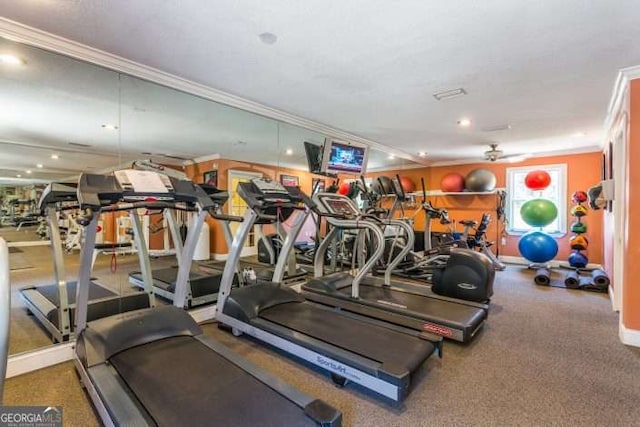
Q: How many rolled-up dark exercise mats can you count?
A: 3